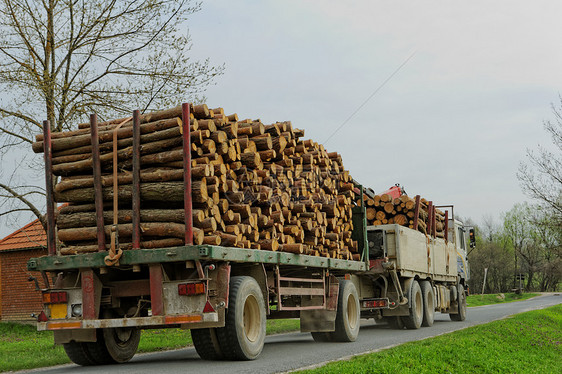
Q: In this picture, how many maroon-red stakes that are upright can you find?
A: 8